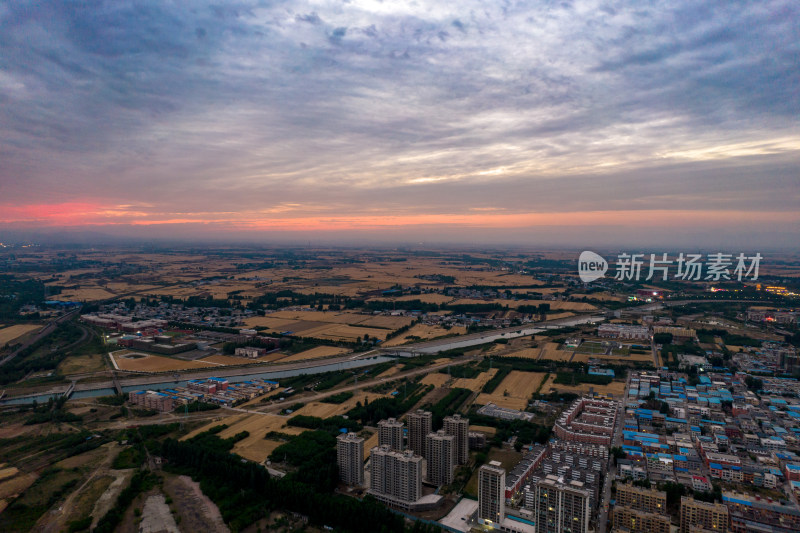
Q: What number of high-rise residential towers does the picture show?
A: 8